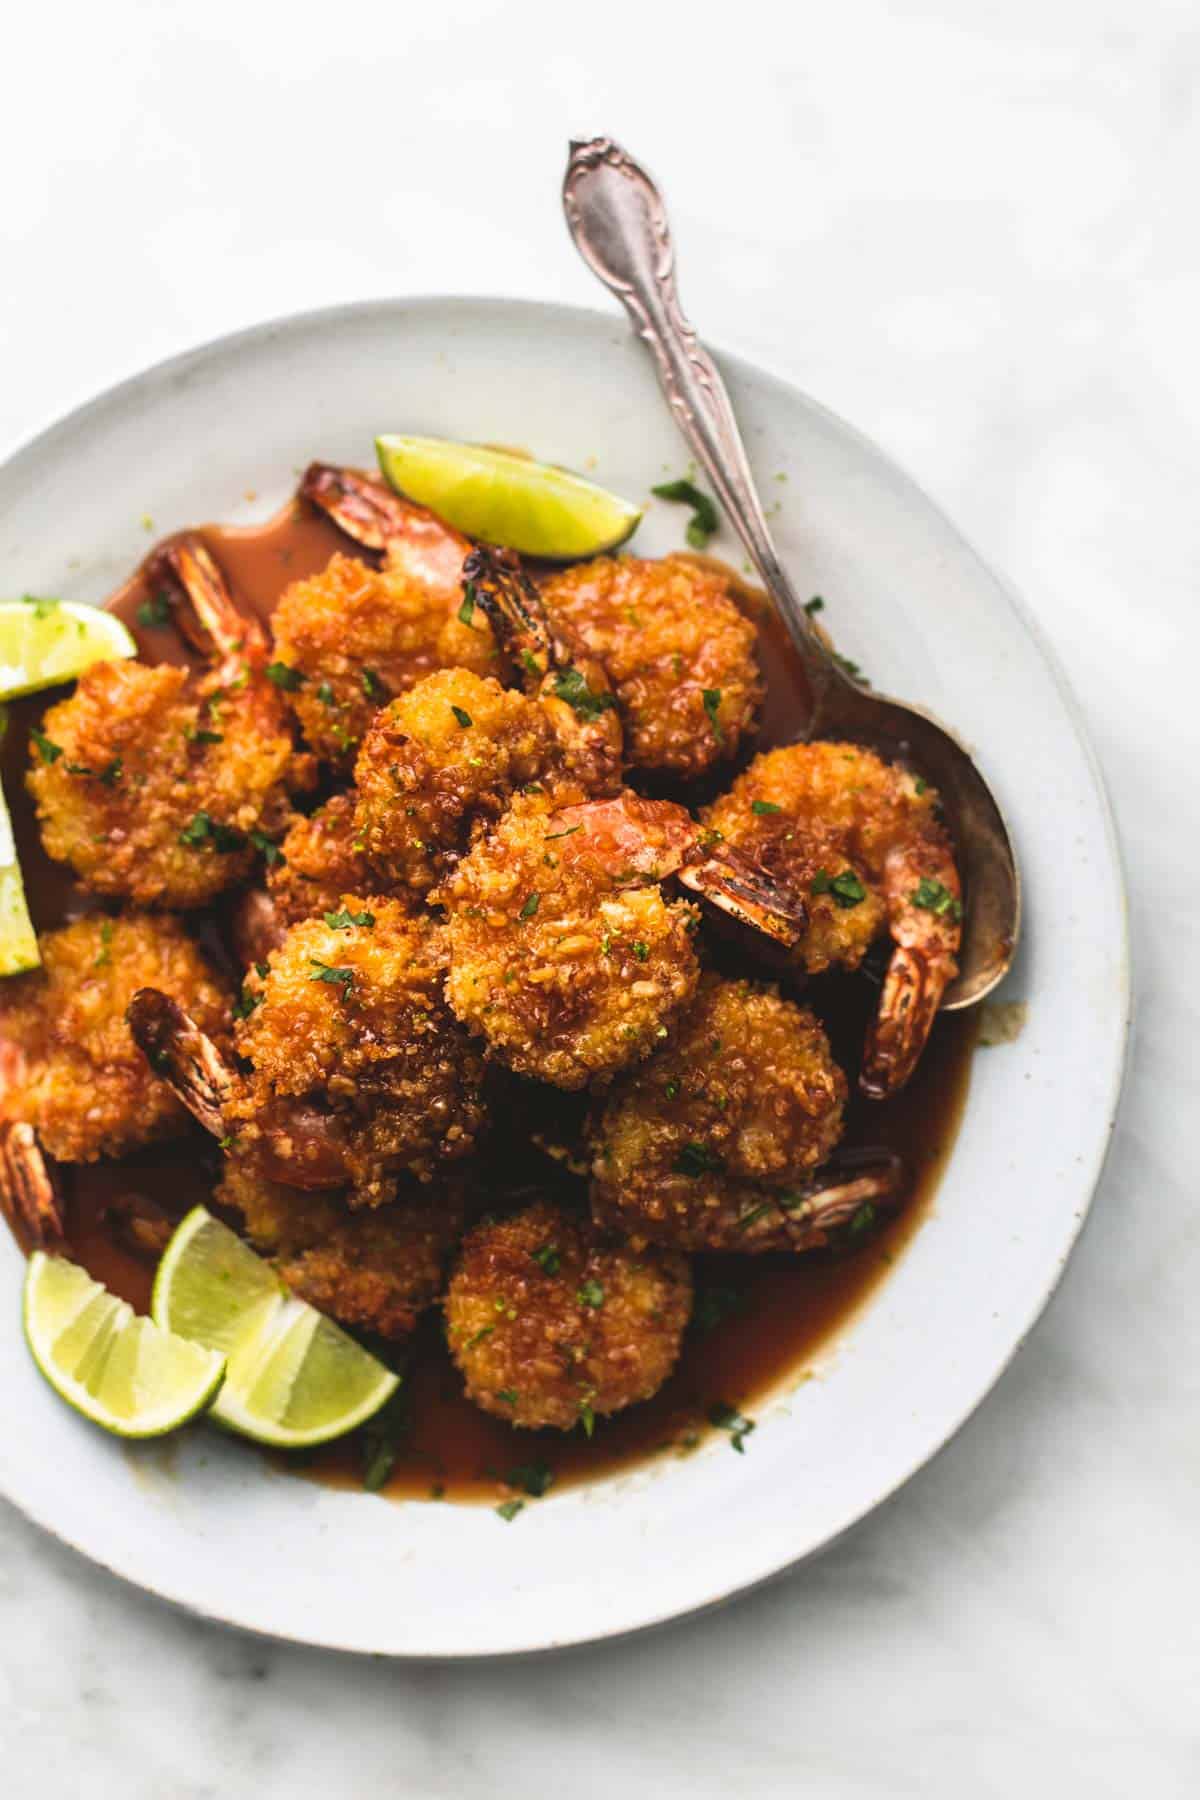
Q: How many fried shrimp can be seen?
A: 12